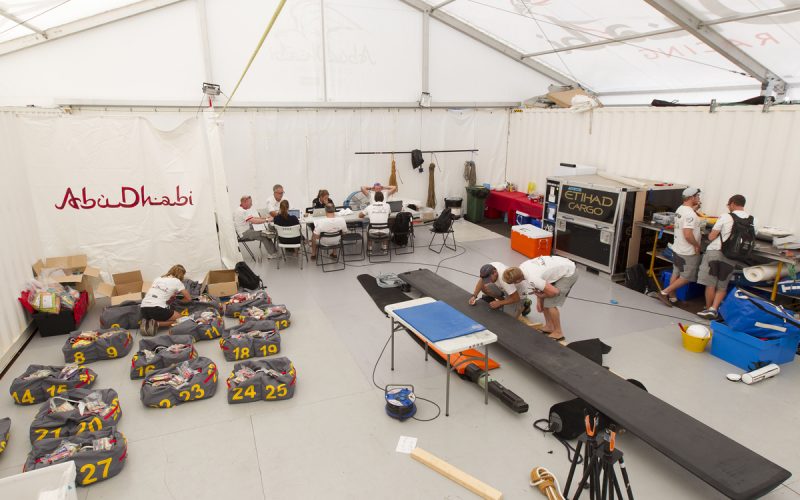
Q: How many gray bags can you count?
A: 14